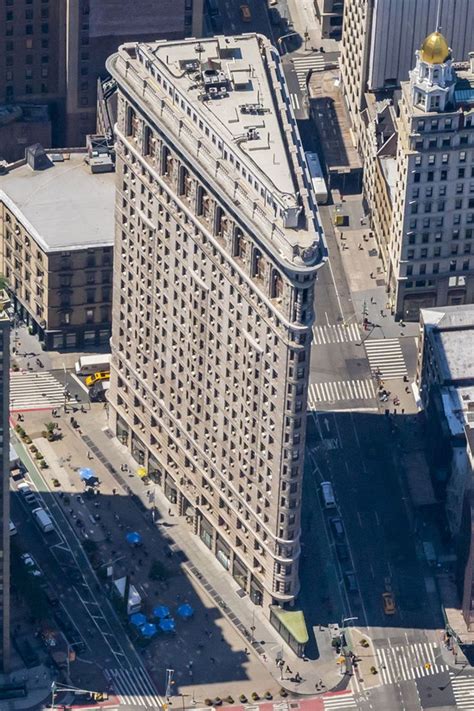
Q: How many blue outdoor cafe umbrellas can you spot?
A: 7